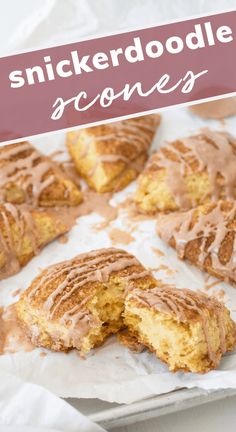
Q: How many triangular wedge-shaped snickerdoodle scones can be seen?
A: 6